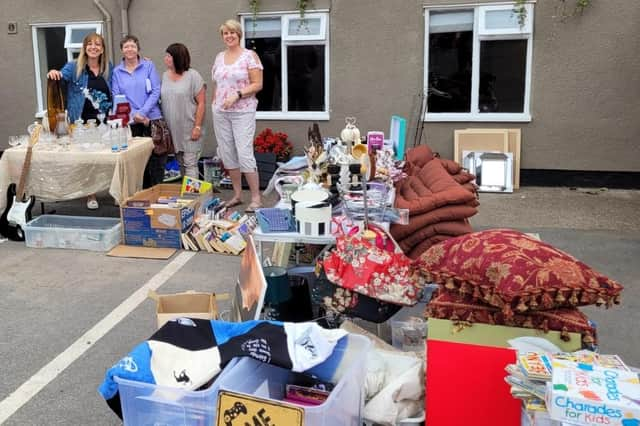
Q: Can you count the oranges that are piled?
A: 0